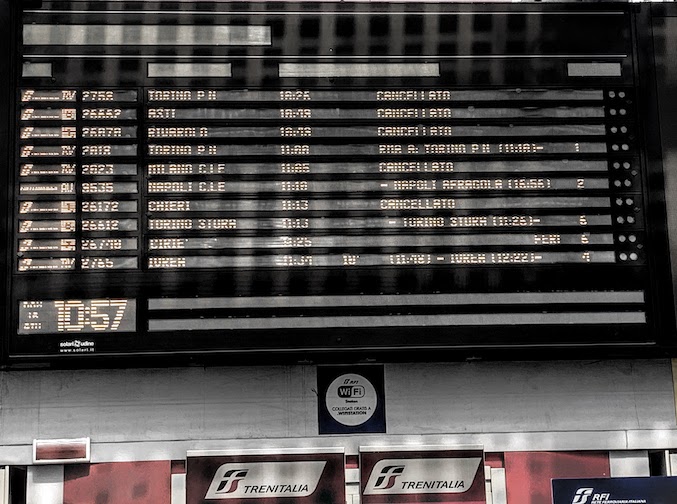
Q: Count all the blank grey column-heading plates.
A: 4